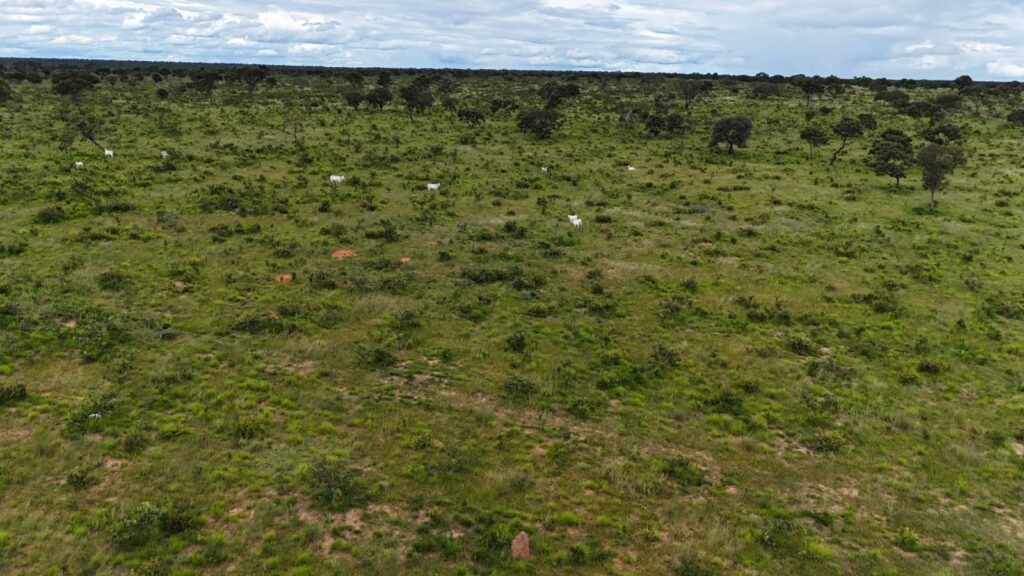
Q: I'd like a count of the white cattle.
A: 9